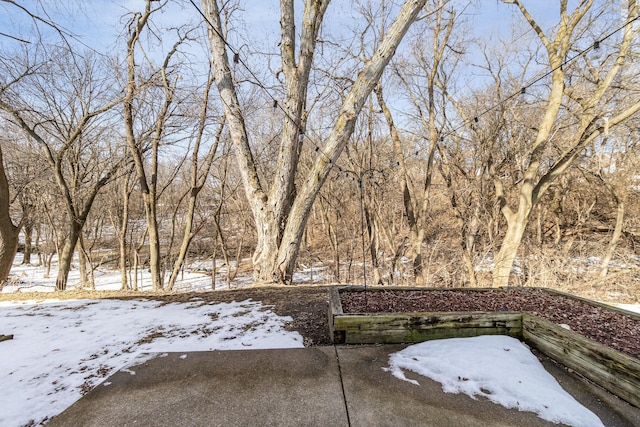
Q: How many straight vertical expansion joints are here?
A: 1